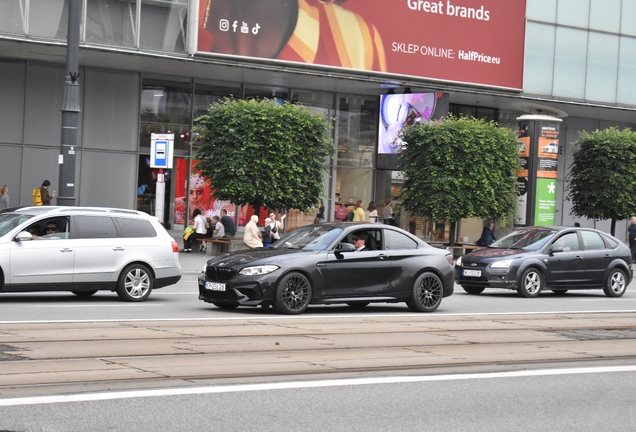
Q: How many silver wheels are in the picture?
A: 3